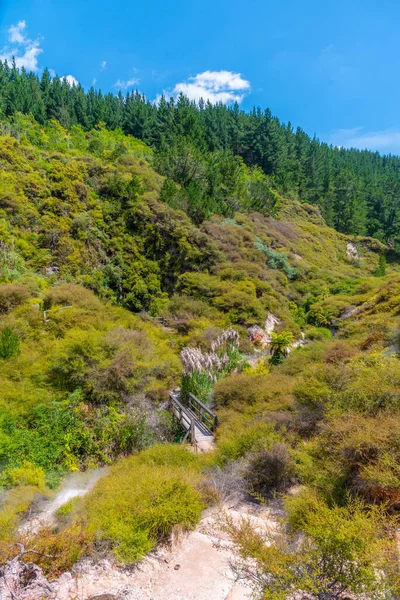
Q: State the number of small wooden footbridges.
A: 1